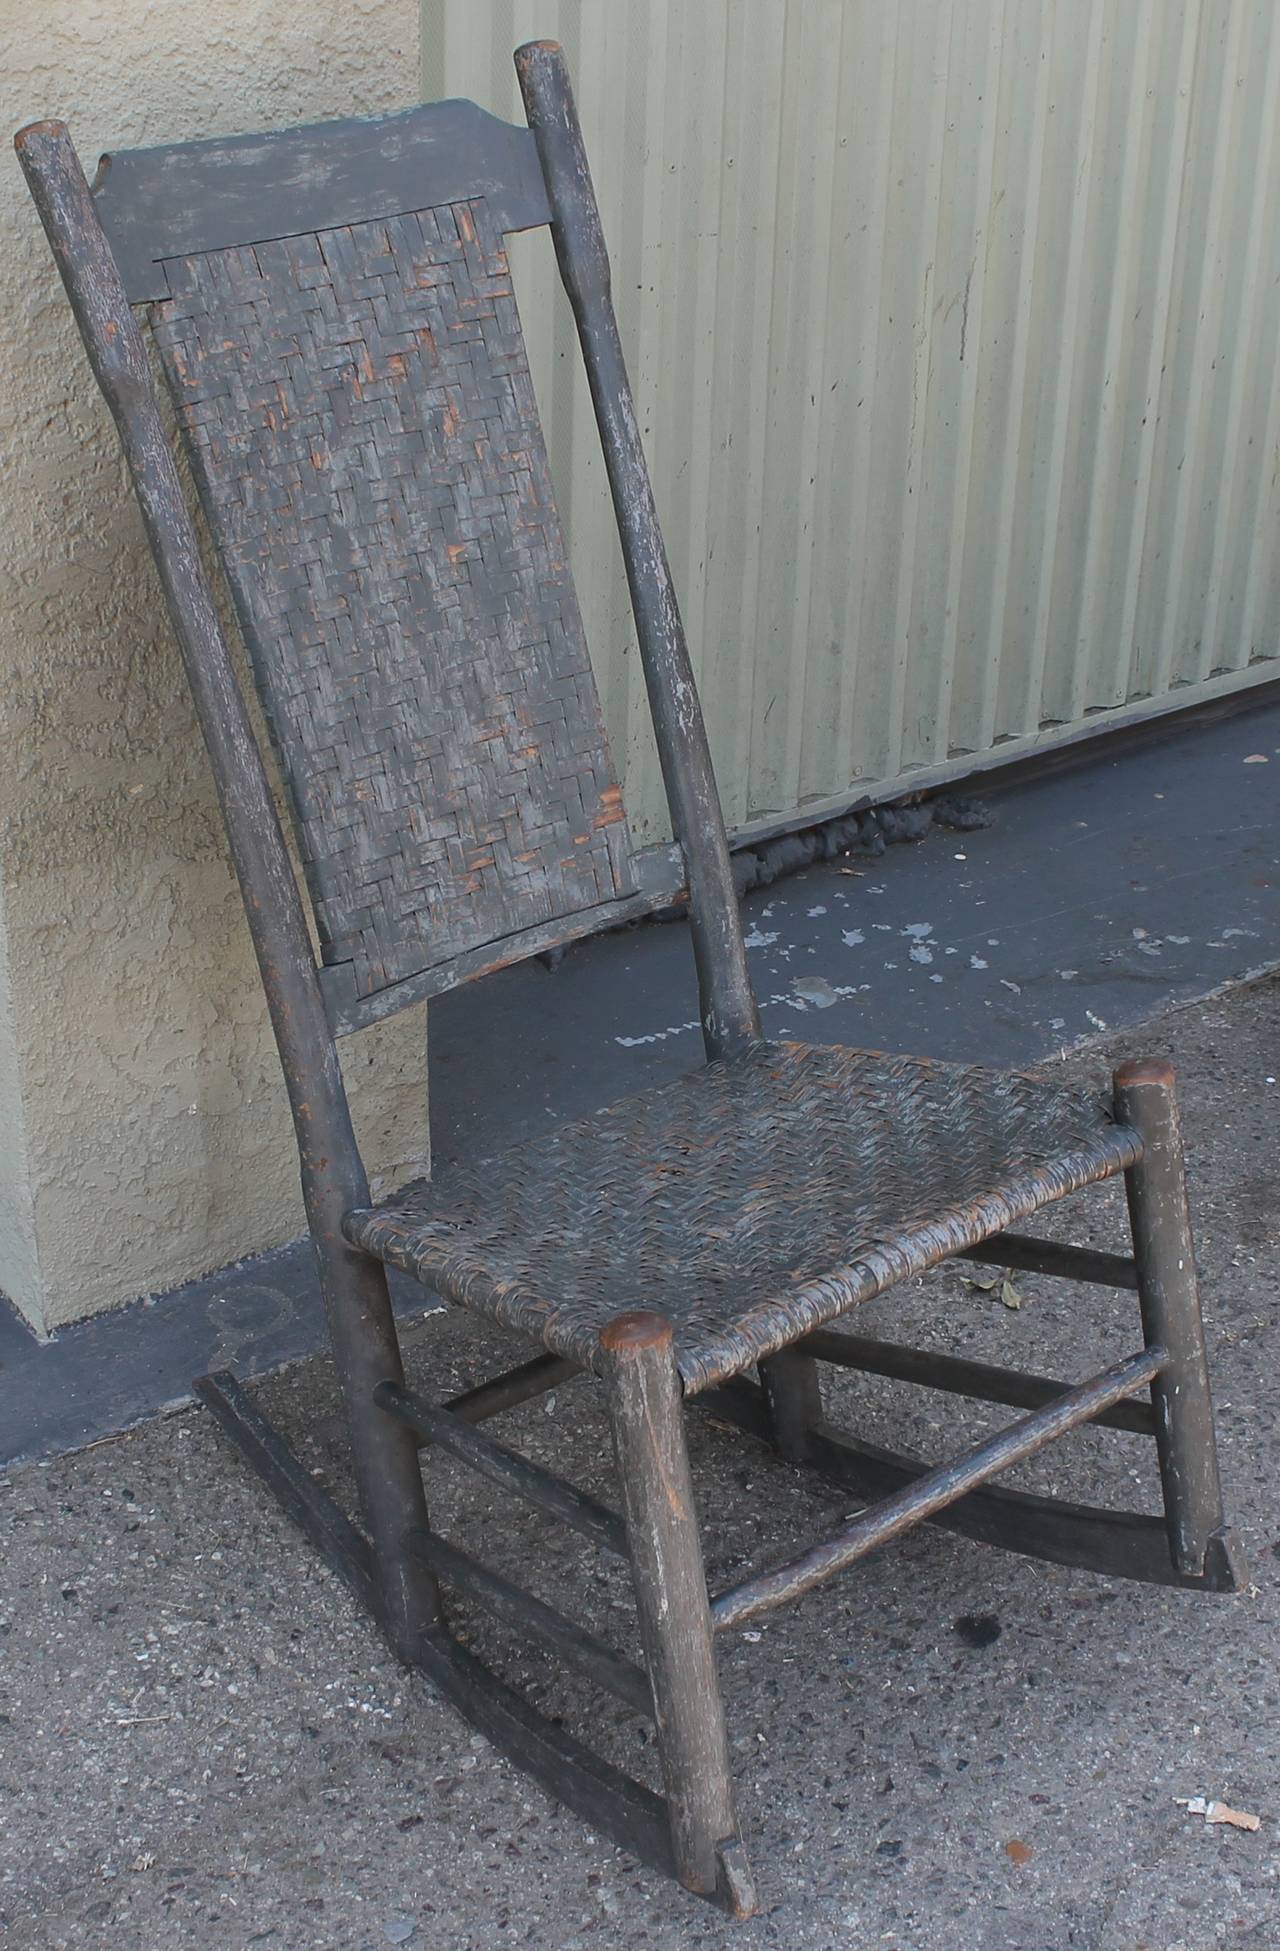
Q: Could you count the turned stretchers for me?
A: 6